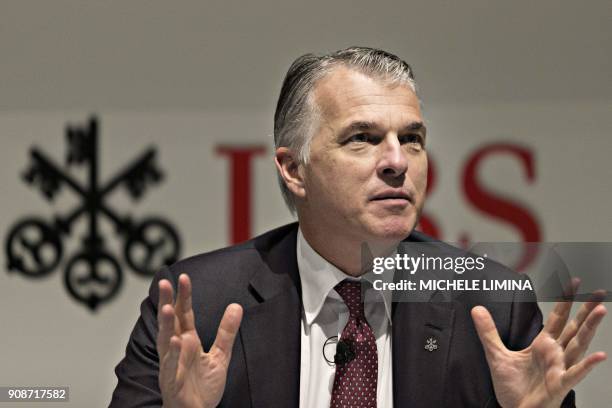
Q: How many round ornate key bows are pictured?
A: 3